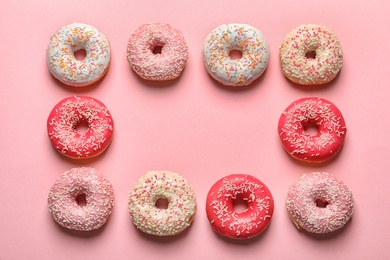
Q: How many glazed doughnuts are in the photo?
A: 10